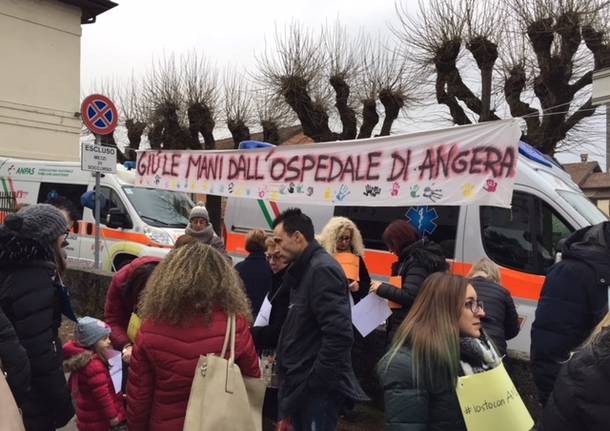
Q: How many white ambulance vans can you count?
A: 2